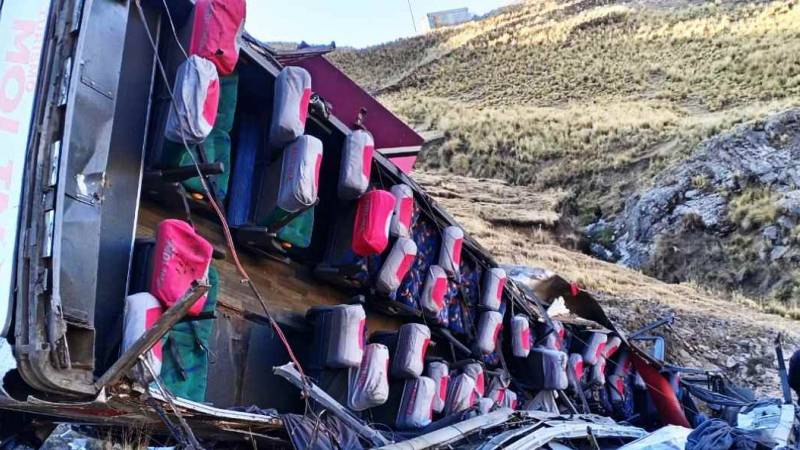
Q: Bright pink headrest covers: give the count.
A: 3